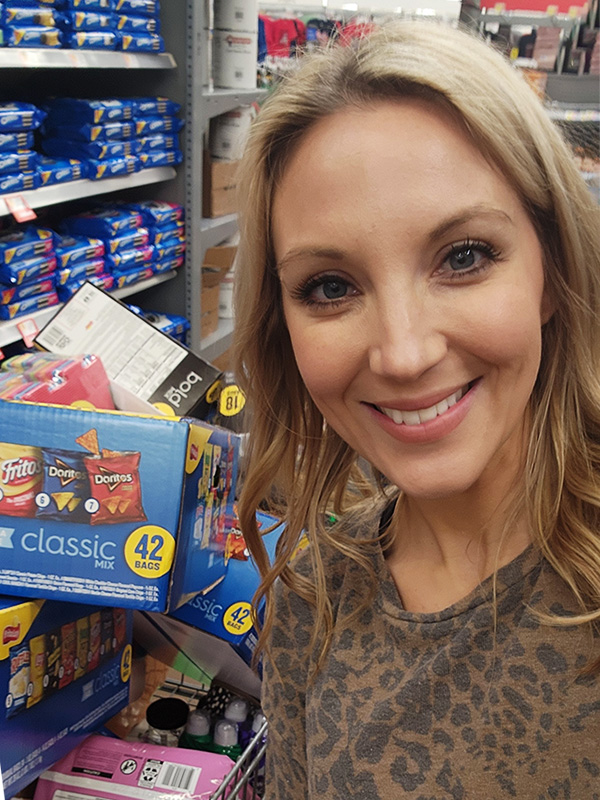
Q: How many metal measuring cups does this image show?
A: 0